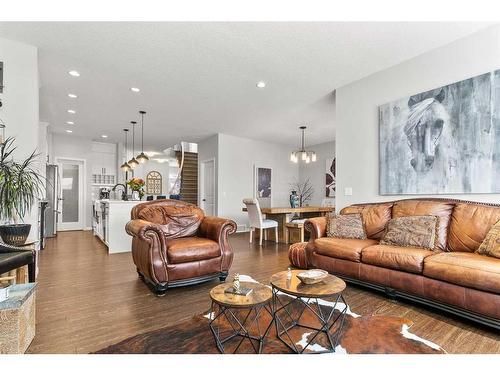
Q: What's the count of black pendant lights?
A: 3